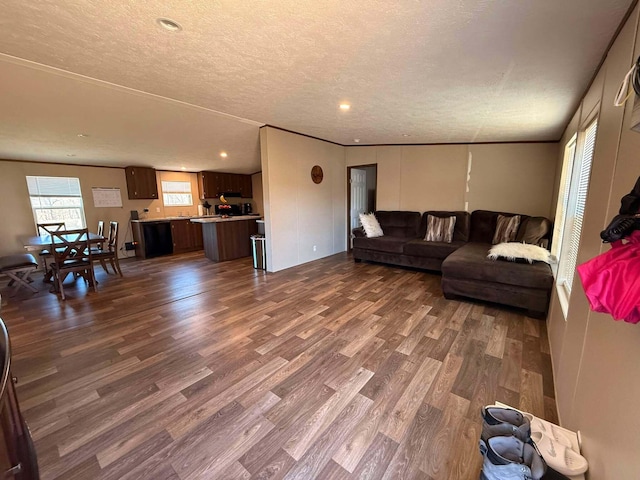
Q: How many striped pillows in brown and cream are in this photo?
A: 2